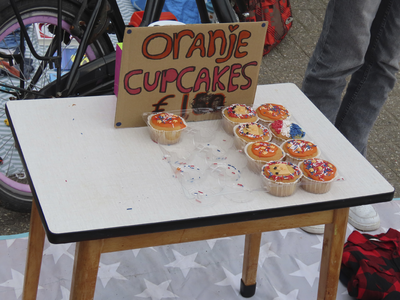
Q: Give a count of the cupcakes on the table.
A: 9